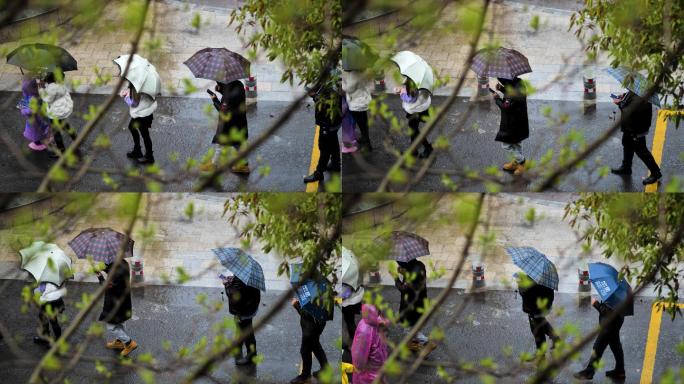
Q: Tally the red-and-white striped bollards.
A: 8